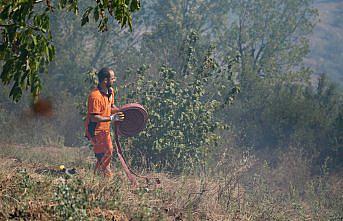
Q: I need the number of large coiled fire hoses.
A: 1